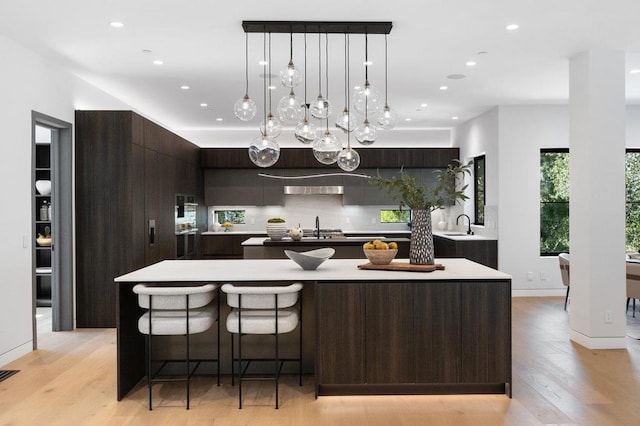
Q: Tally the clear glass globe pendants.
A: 13